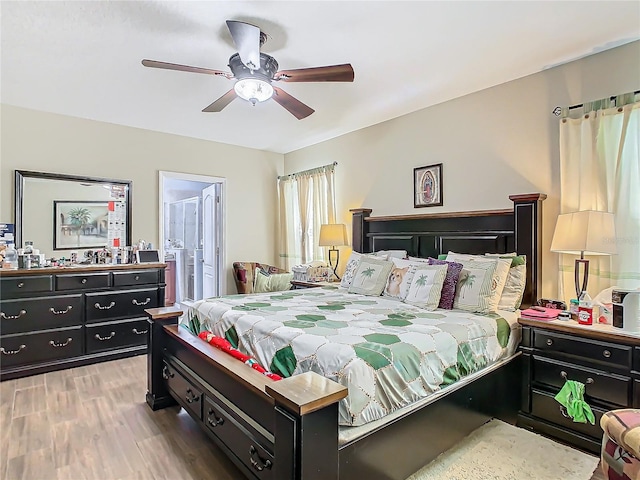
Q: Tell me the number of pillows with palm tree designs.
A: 3